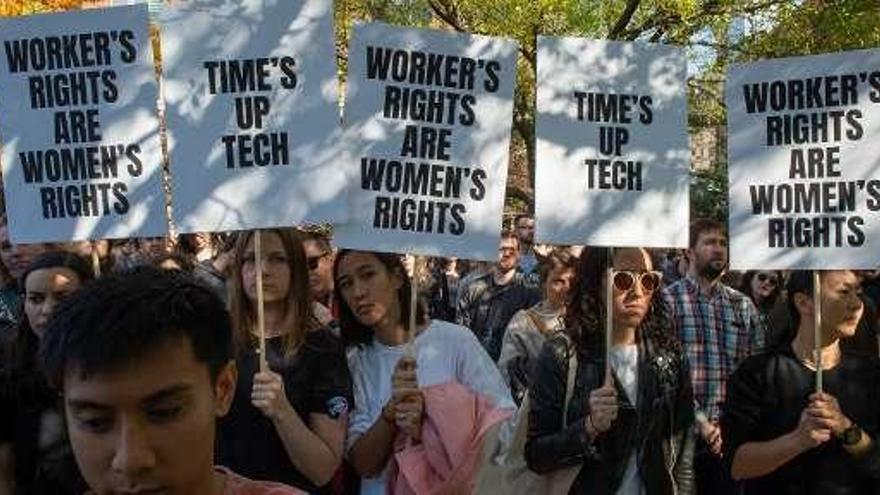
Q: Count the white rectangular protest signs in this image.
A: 5